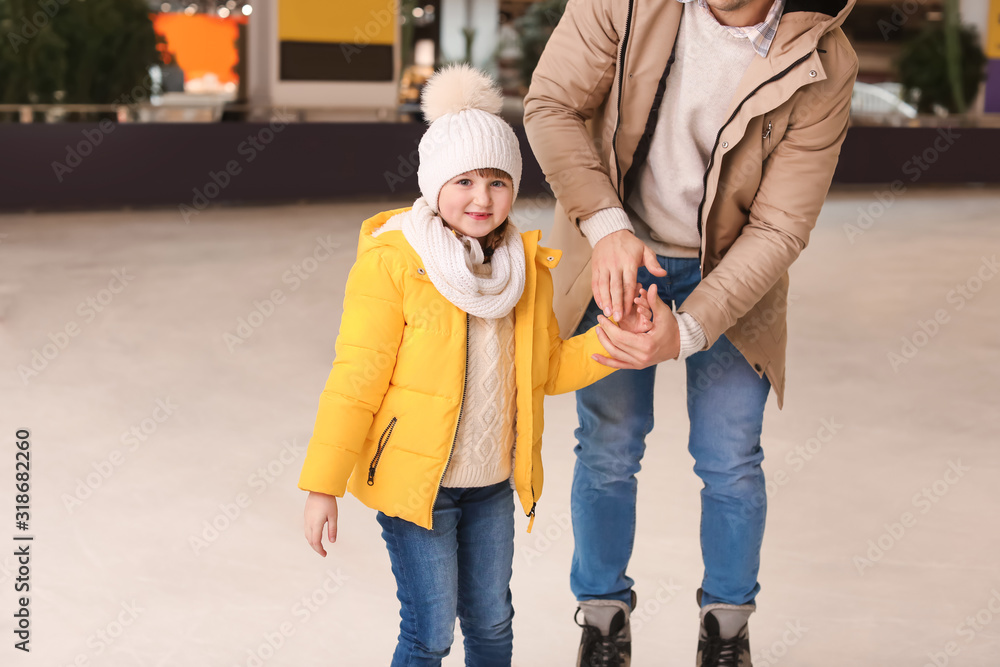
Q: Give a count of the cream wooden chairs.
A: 0